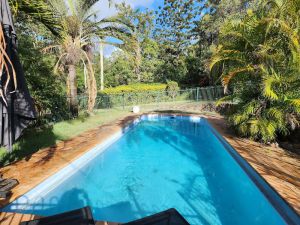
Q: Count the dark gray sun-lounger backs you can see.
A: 2